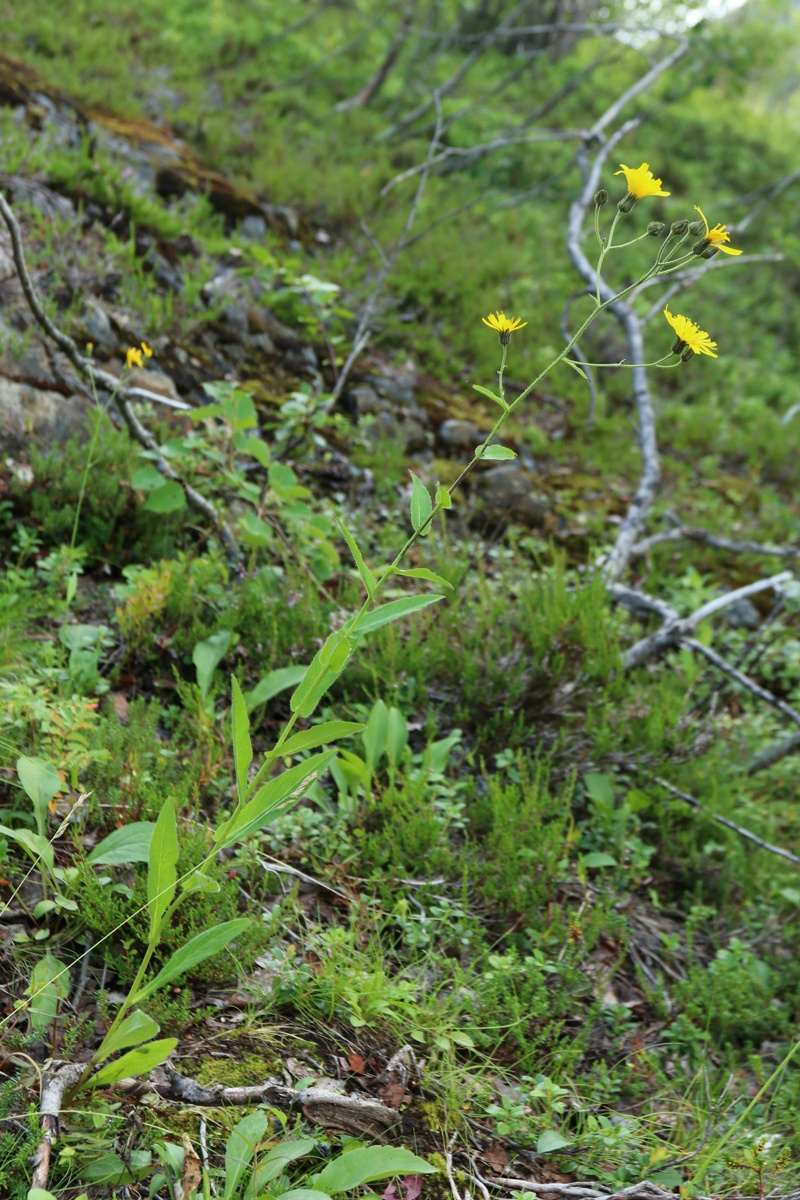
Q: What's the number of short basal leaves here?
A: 2